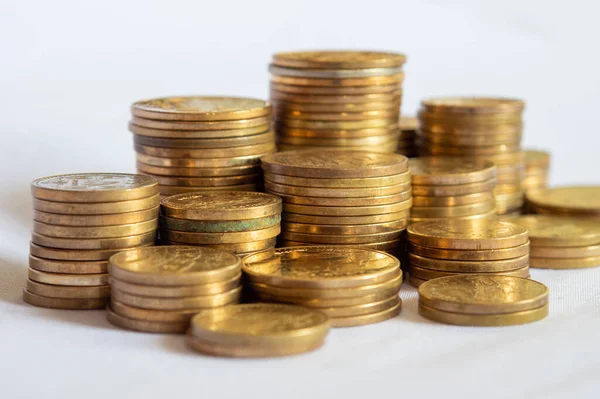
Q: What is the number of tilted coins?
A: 0